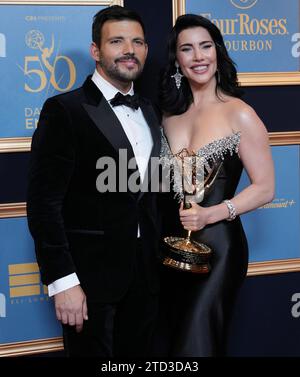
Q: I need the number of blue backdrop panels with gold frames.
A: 4